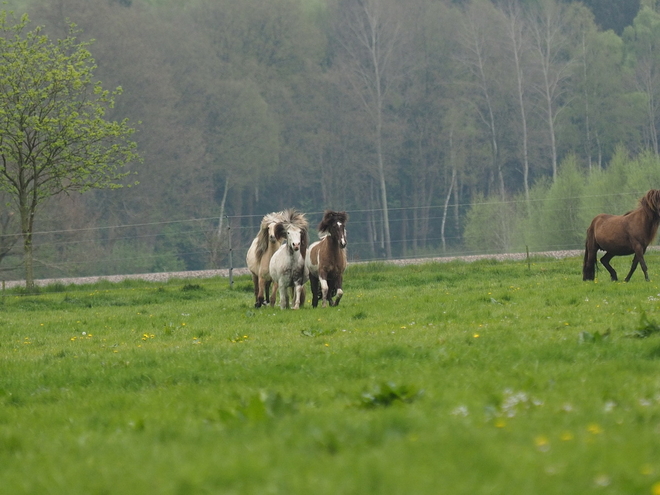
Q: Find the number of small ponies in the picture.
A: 3